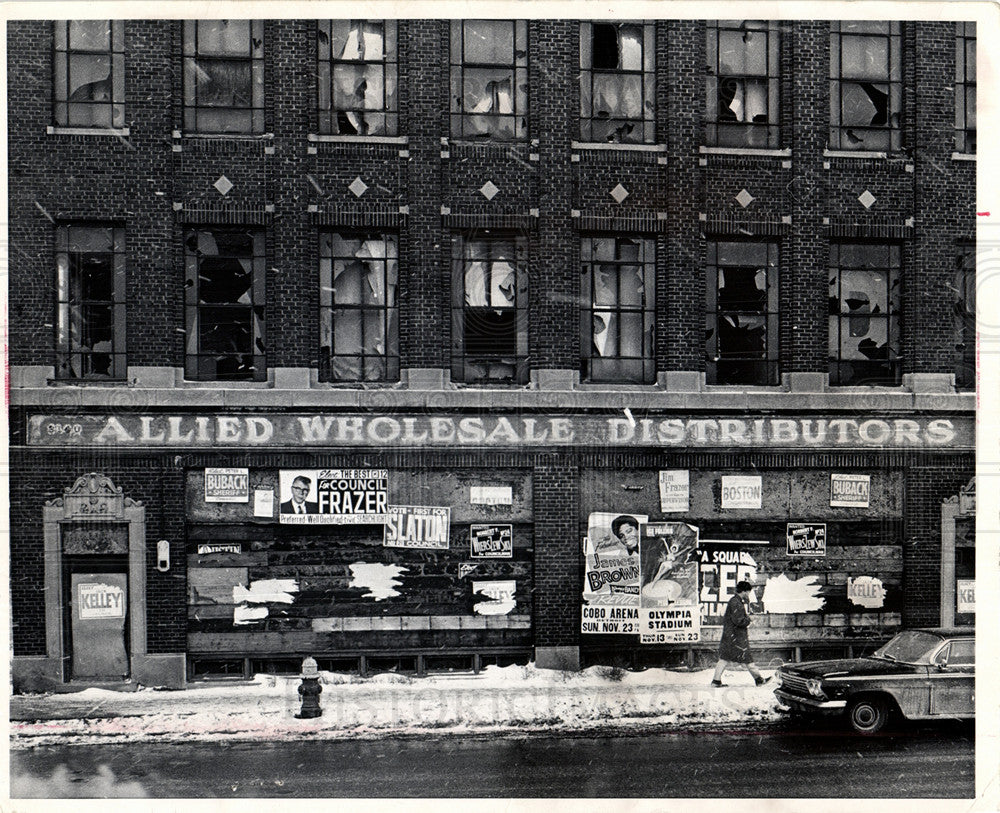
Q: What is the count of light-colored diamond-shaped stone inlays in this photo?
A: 6